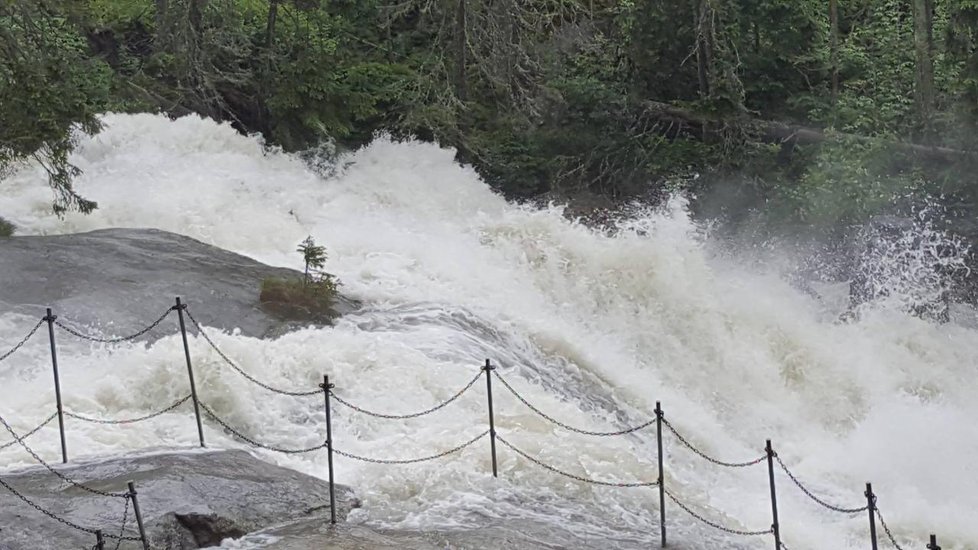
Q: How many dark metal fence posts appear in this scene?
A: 10